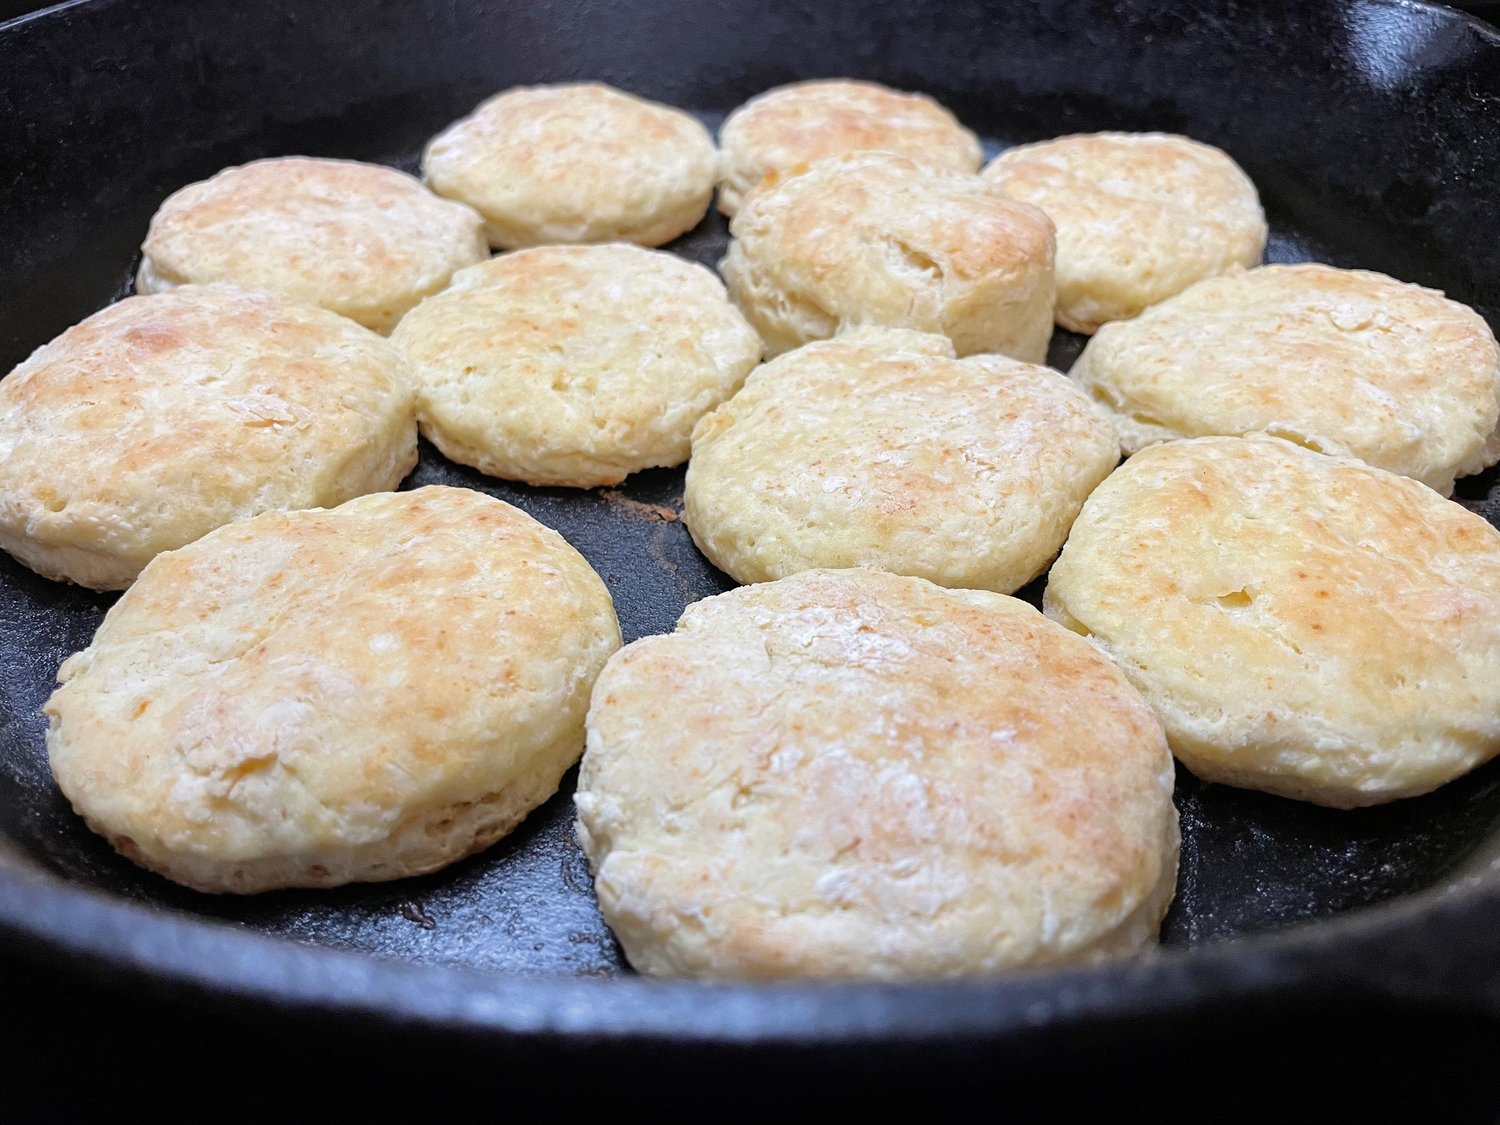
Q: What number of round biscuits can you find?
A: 12